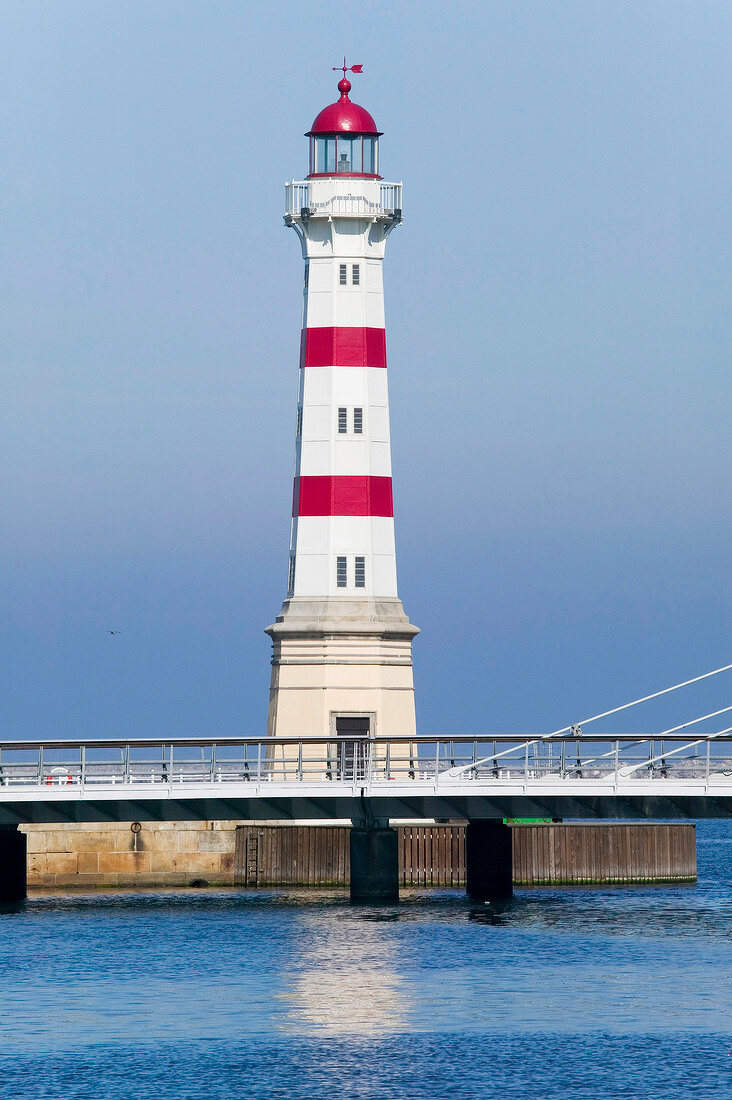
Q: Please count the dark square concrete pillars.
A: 3